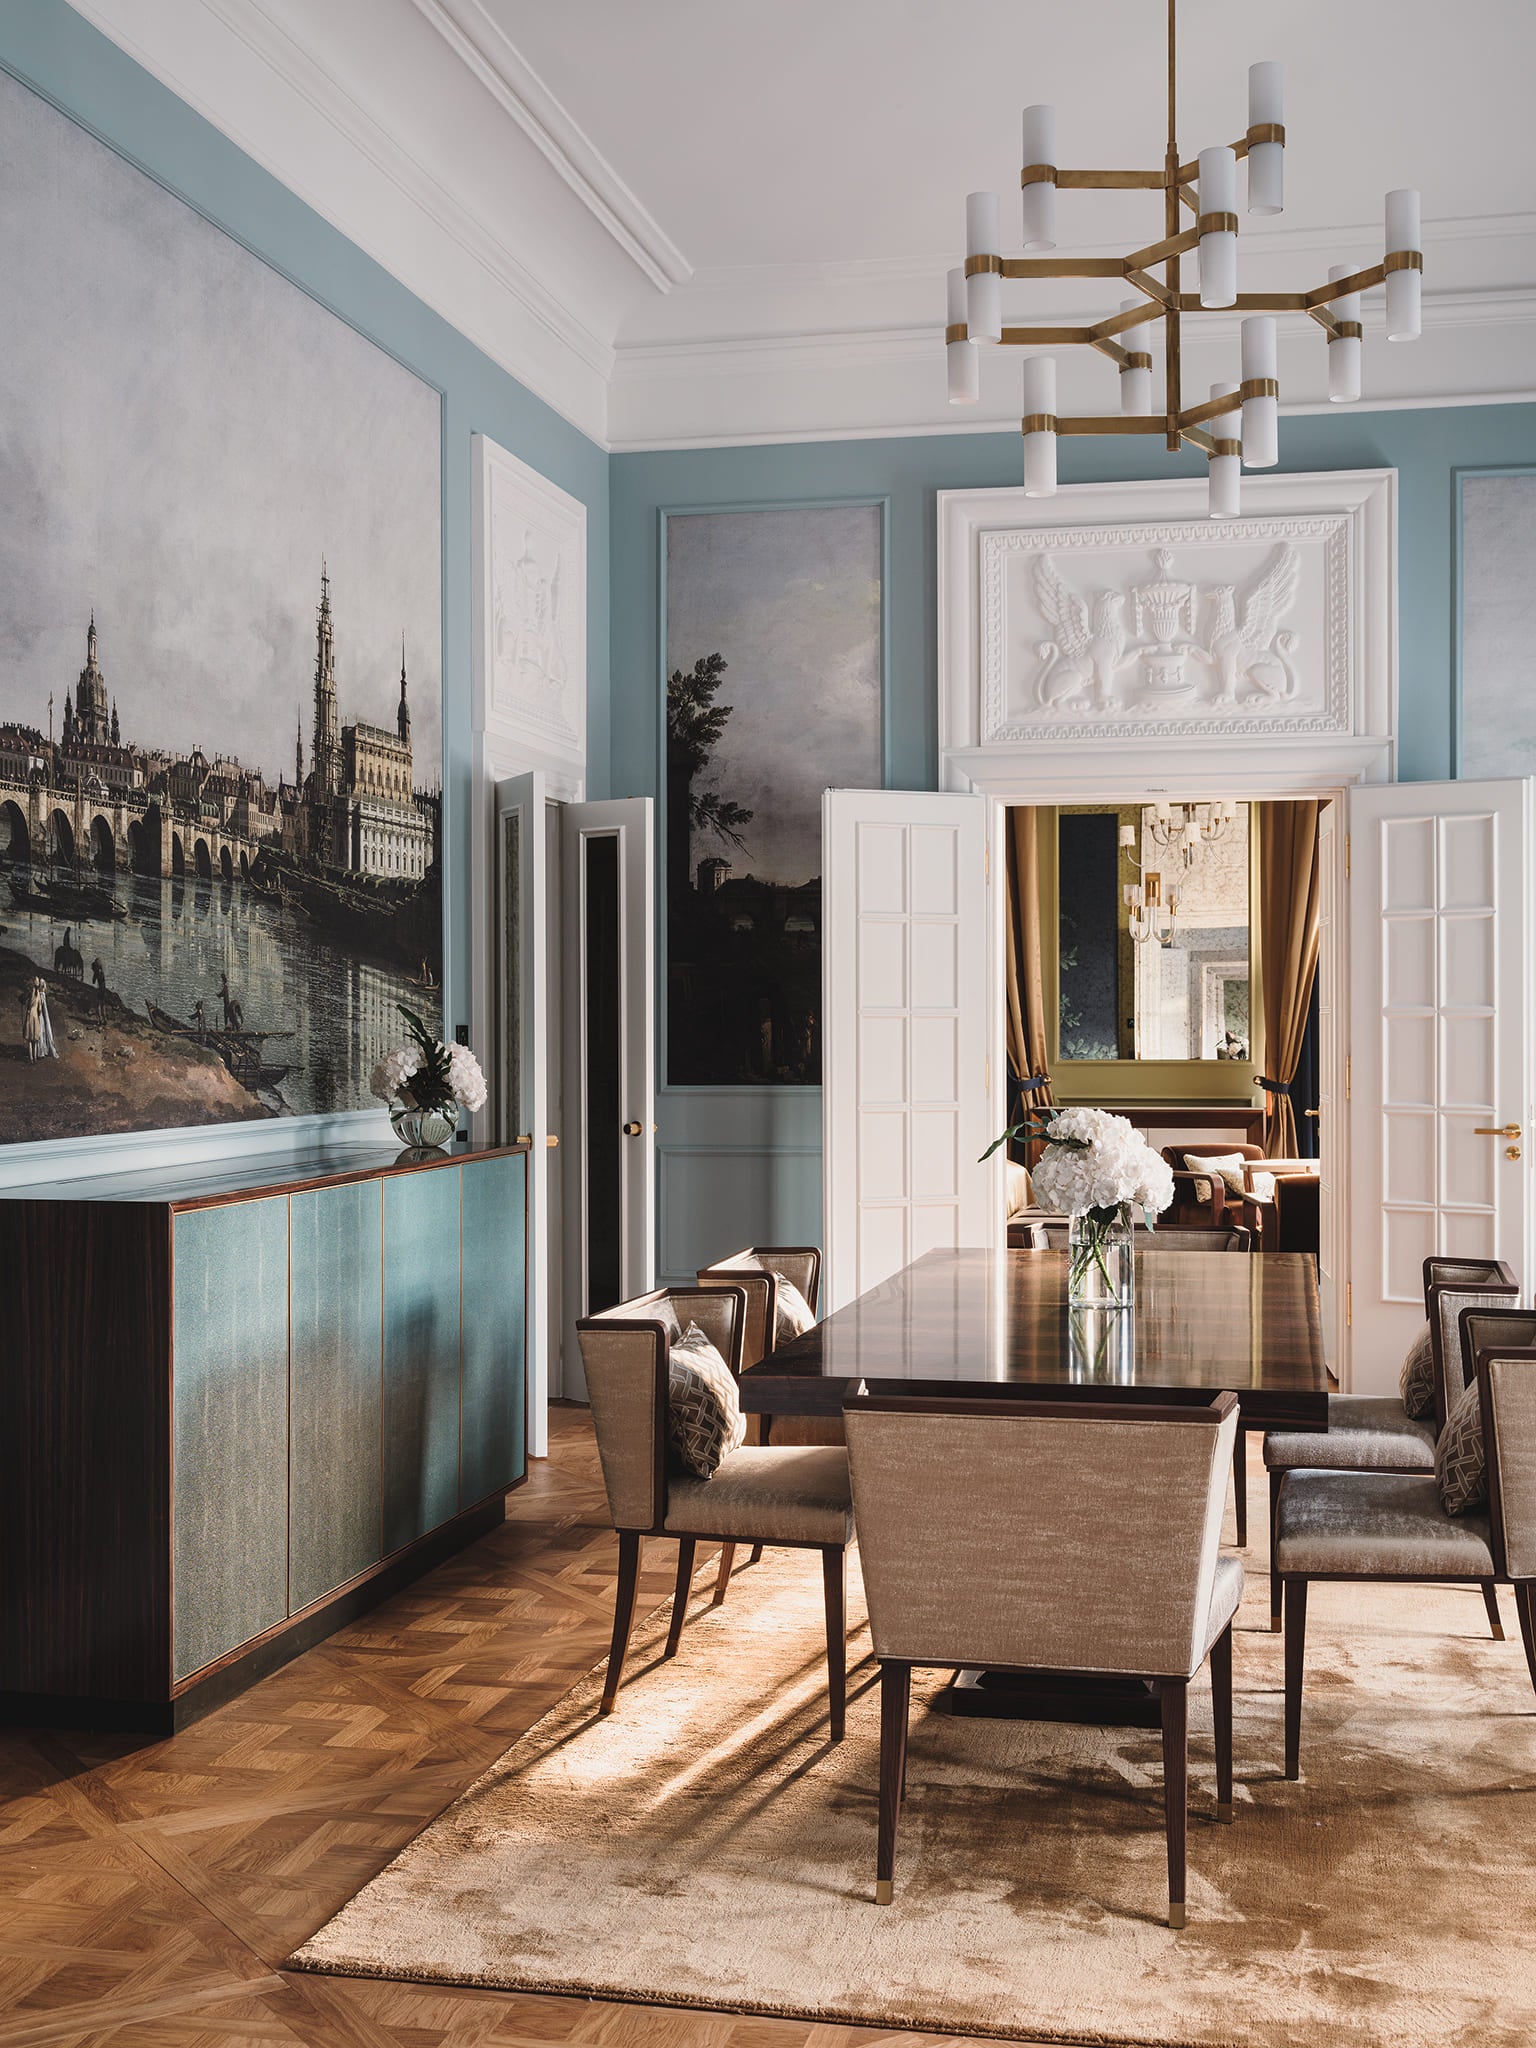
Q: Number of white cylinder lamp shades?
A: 11